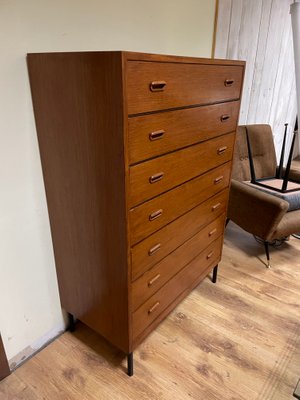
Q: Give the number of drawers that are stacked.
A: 7